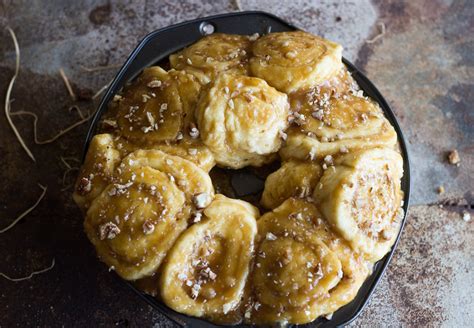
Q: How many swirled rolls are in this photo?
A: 9